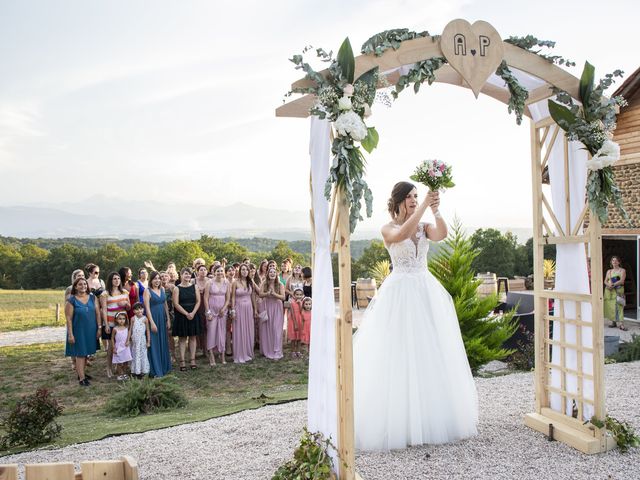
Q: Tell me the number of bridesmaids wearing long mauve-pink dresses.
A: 3